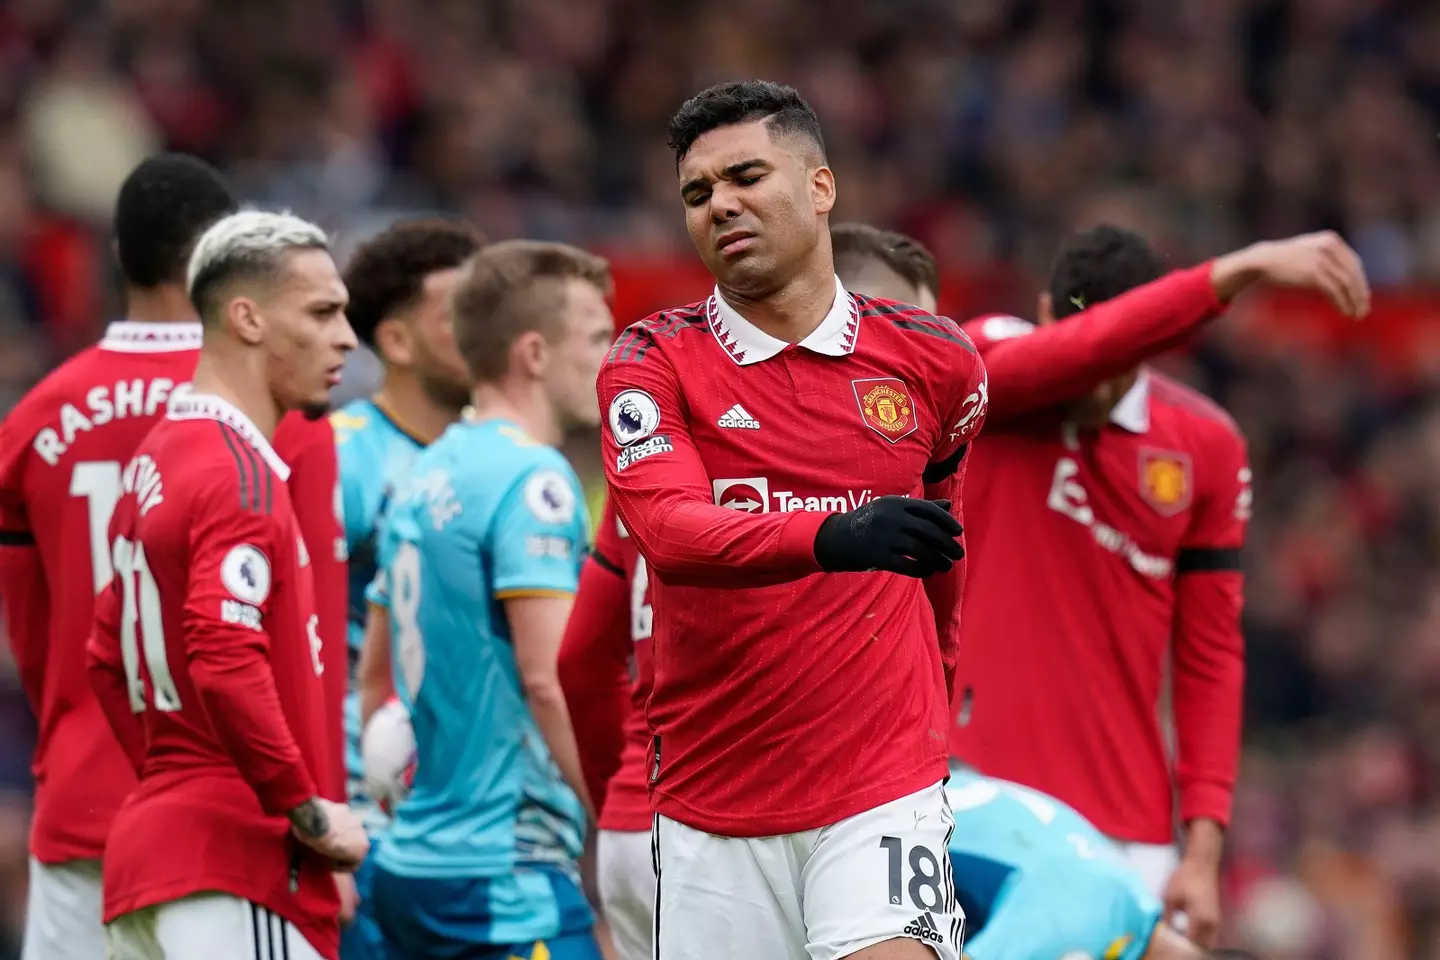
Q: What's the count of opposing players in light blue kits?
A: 3